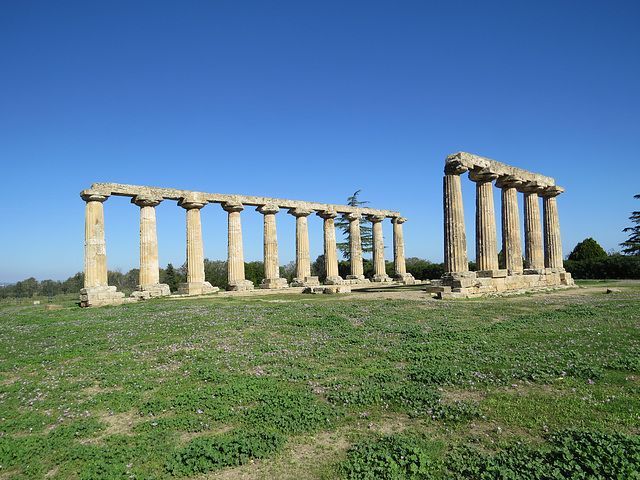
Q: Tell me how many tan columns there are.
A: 15